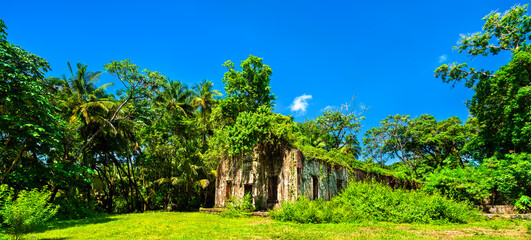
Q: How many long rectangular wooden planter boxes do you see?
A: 0